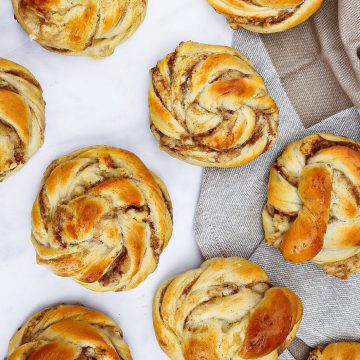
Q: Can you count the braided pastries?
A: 9